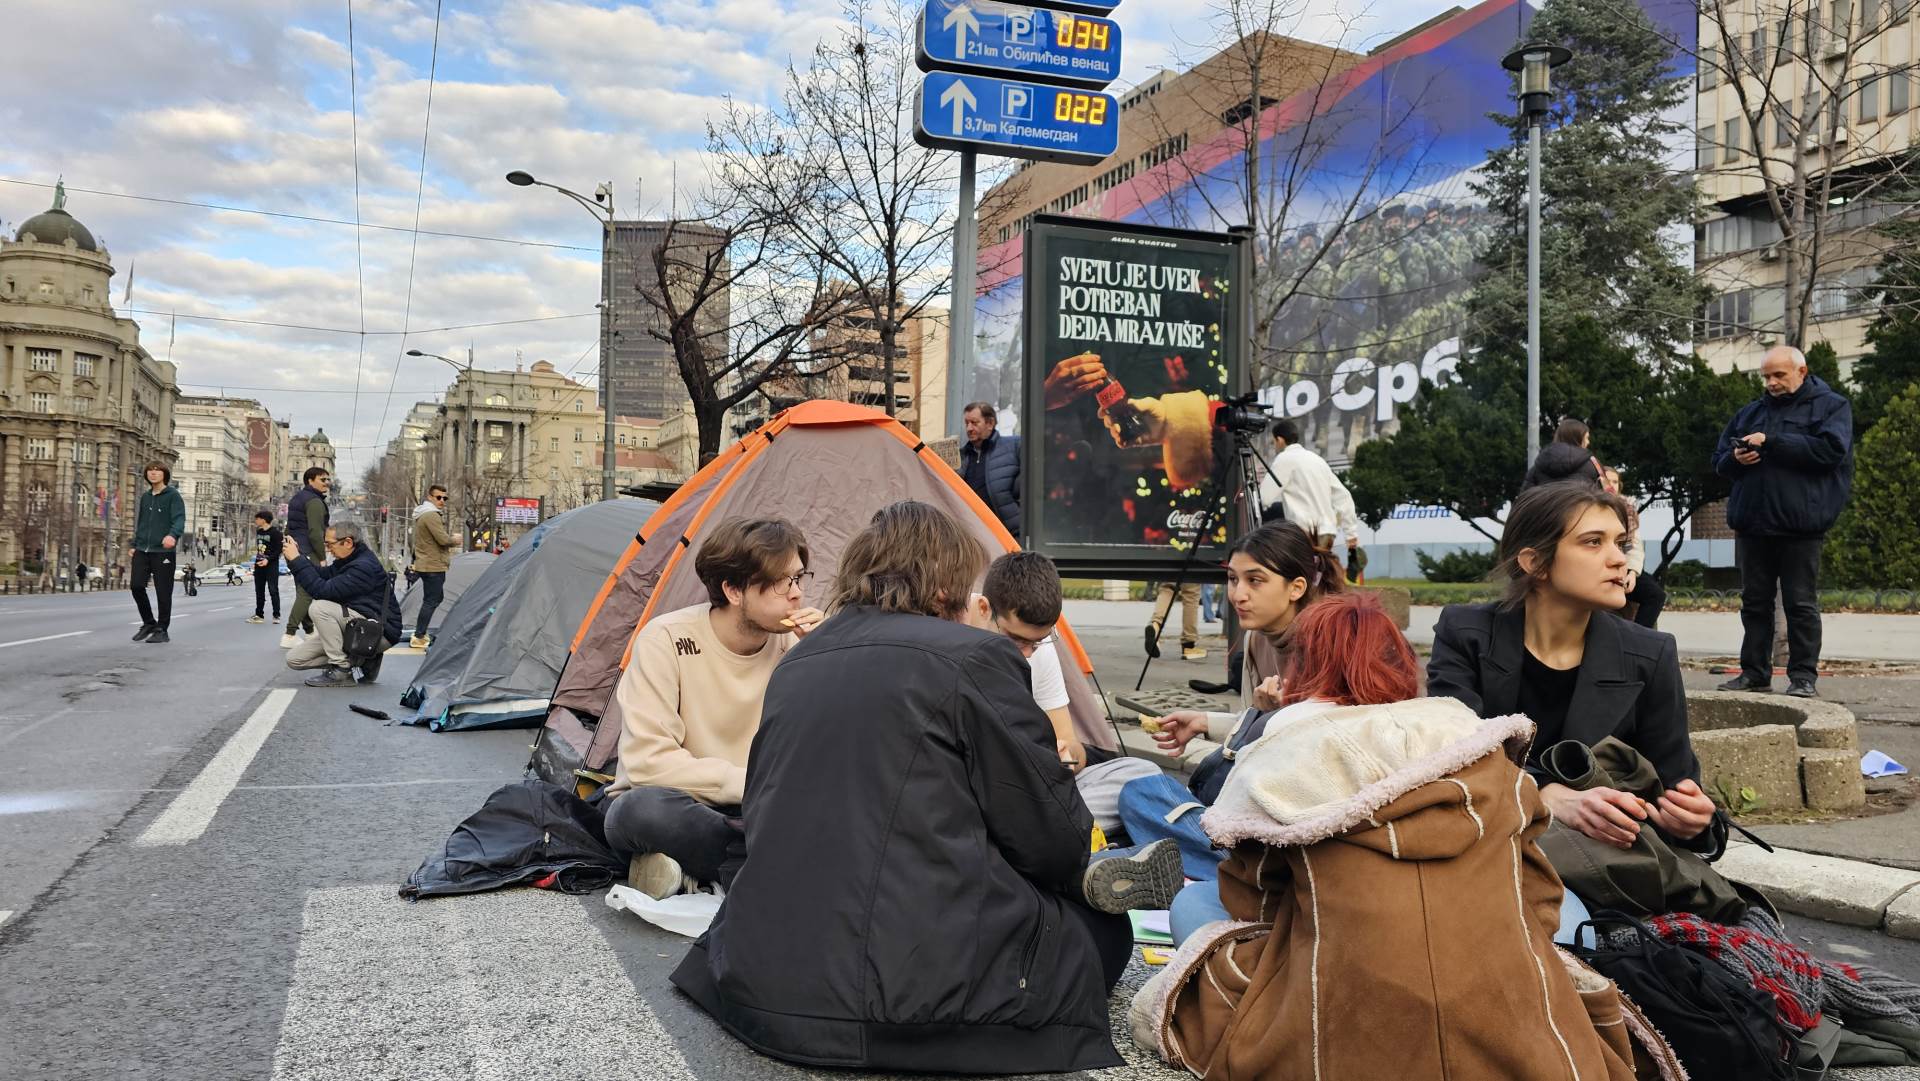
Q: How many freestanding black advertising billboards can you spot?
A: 1